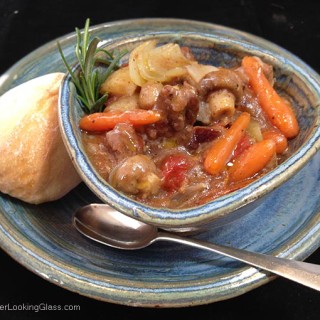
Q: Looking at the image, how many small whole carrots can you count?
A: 5